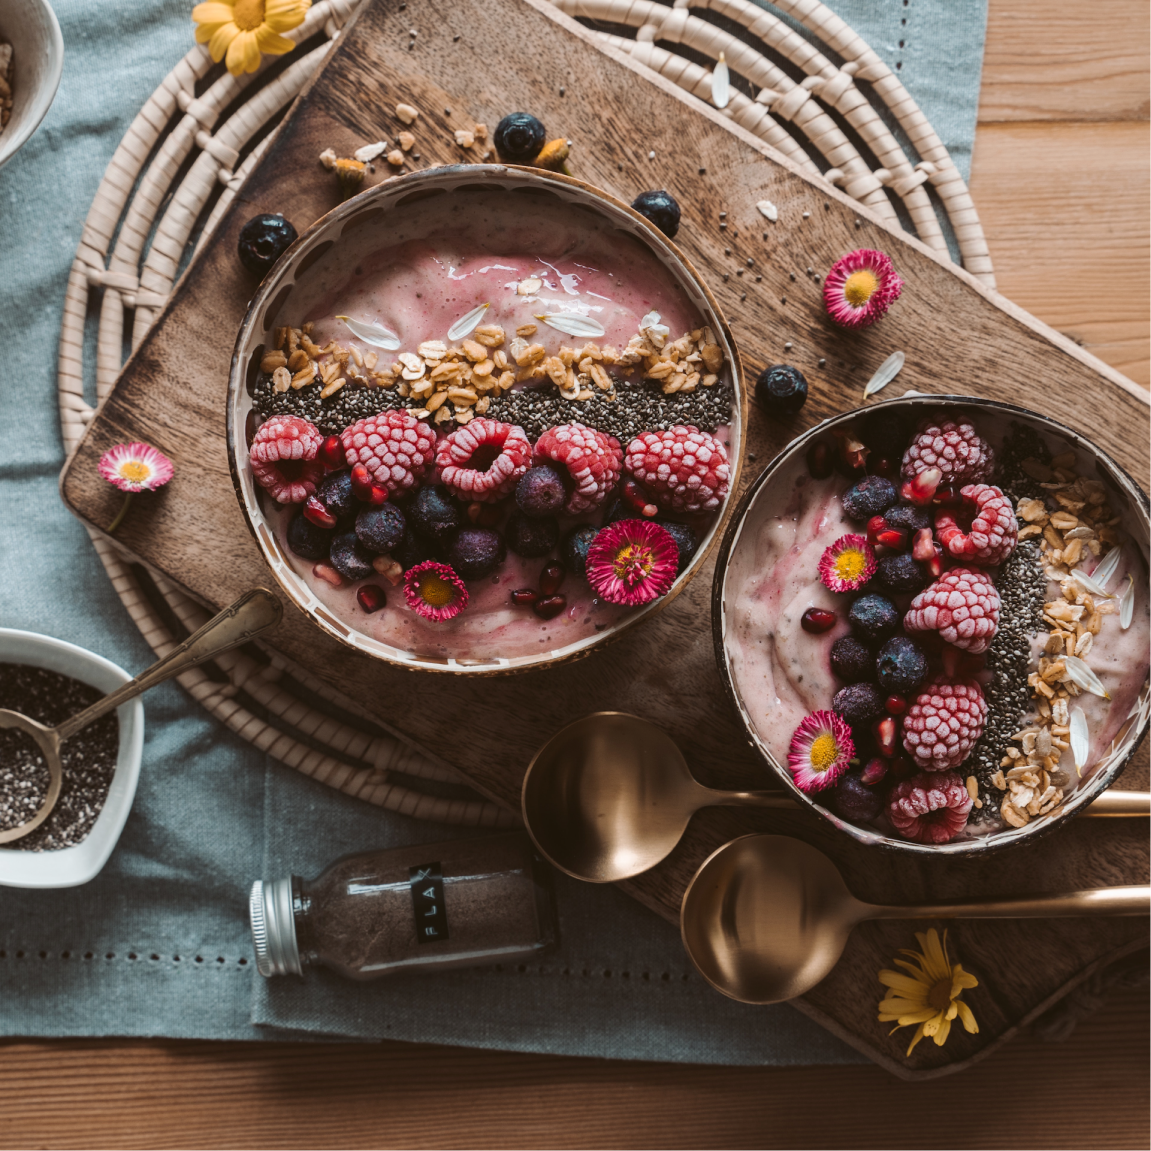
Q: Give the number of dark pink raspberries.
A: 10